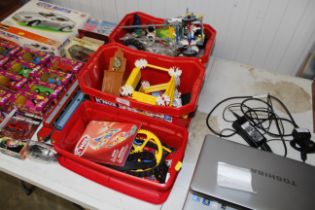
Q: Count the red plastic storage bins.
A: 3